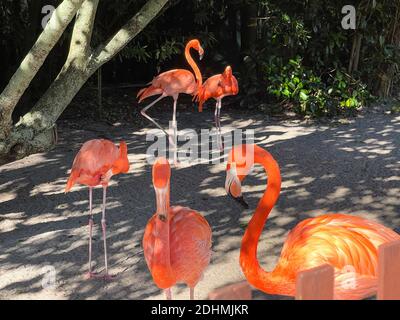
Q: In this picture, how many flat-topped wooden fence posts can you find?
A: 3